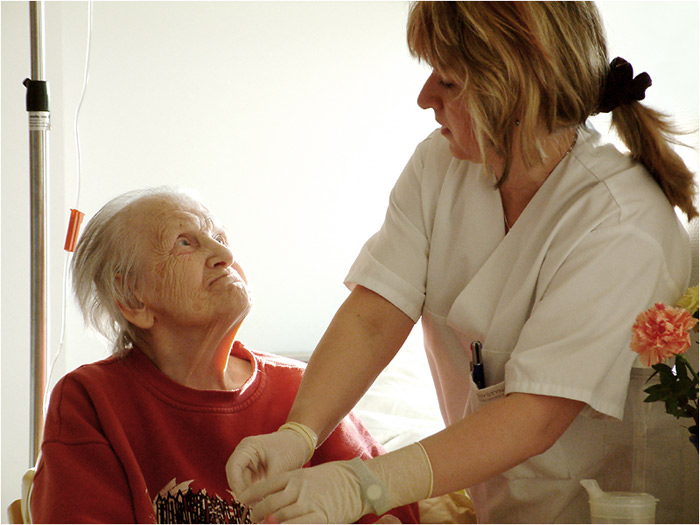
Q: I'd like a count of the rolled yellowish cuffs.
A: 2